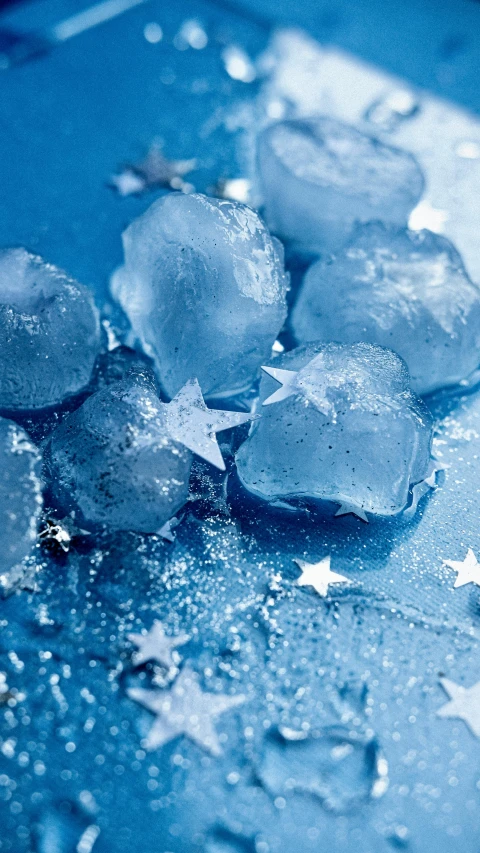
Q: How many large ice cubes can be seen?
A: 7